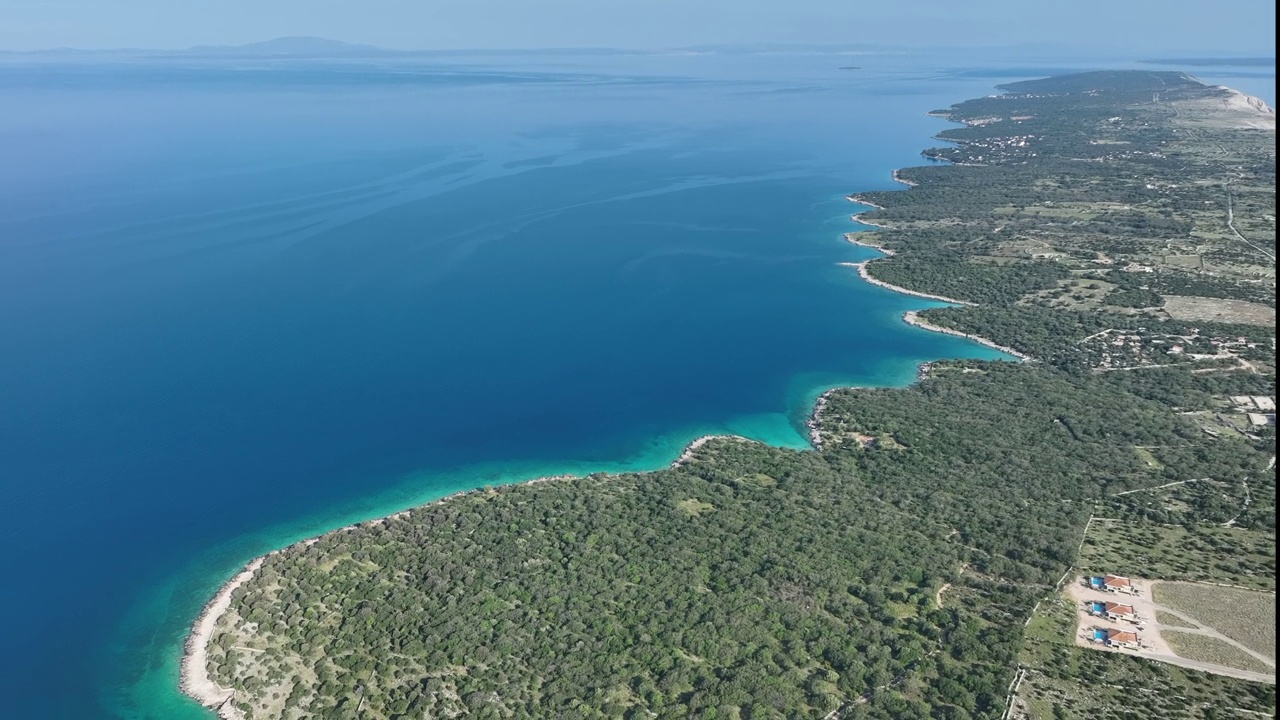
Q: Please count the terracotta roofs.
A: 3